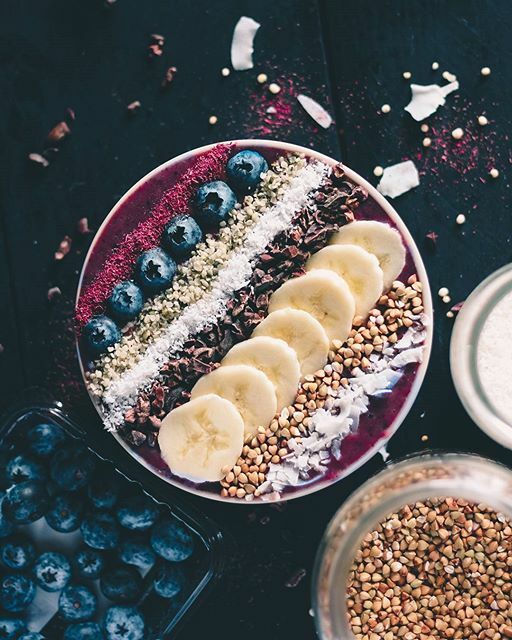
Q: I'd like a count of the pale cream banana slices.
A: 7